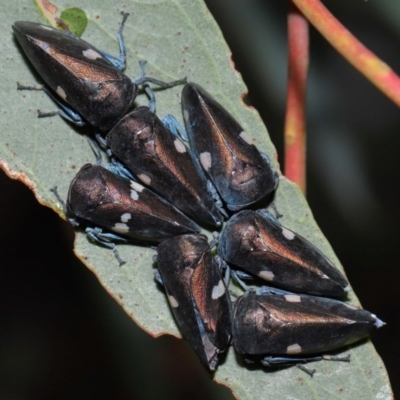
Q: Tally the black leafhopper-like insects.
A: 7